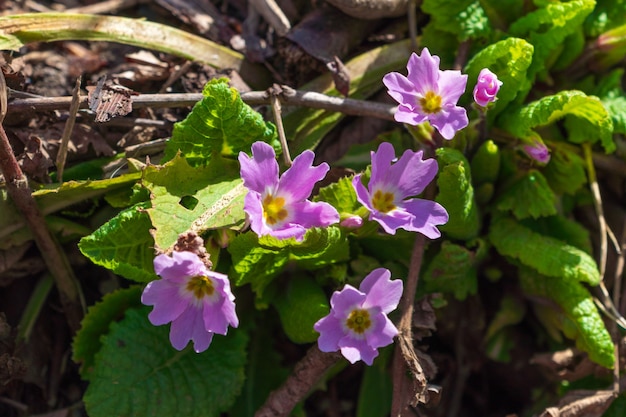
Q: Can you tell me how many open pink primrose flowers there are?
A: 5